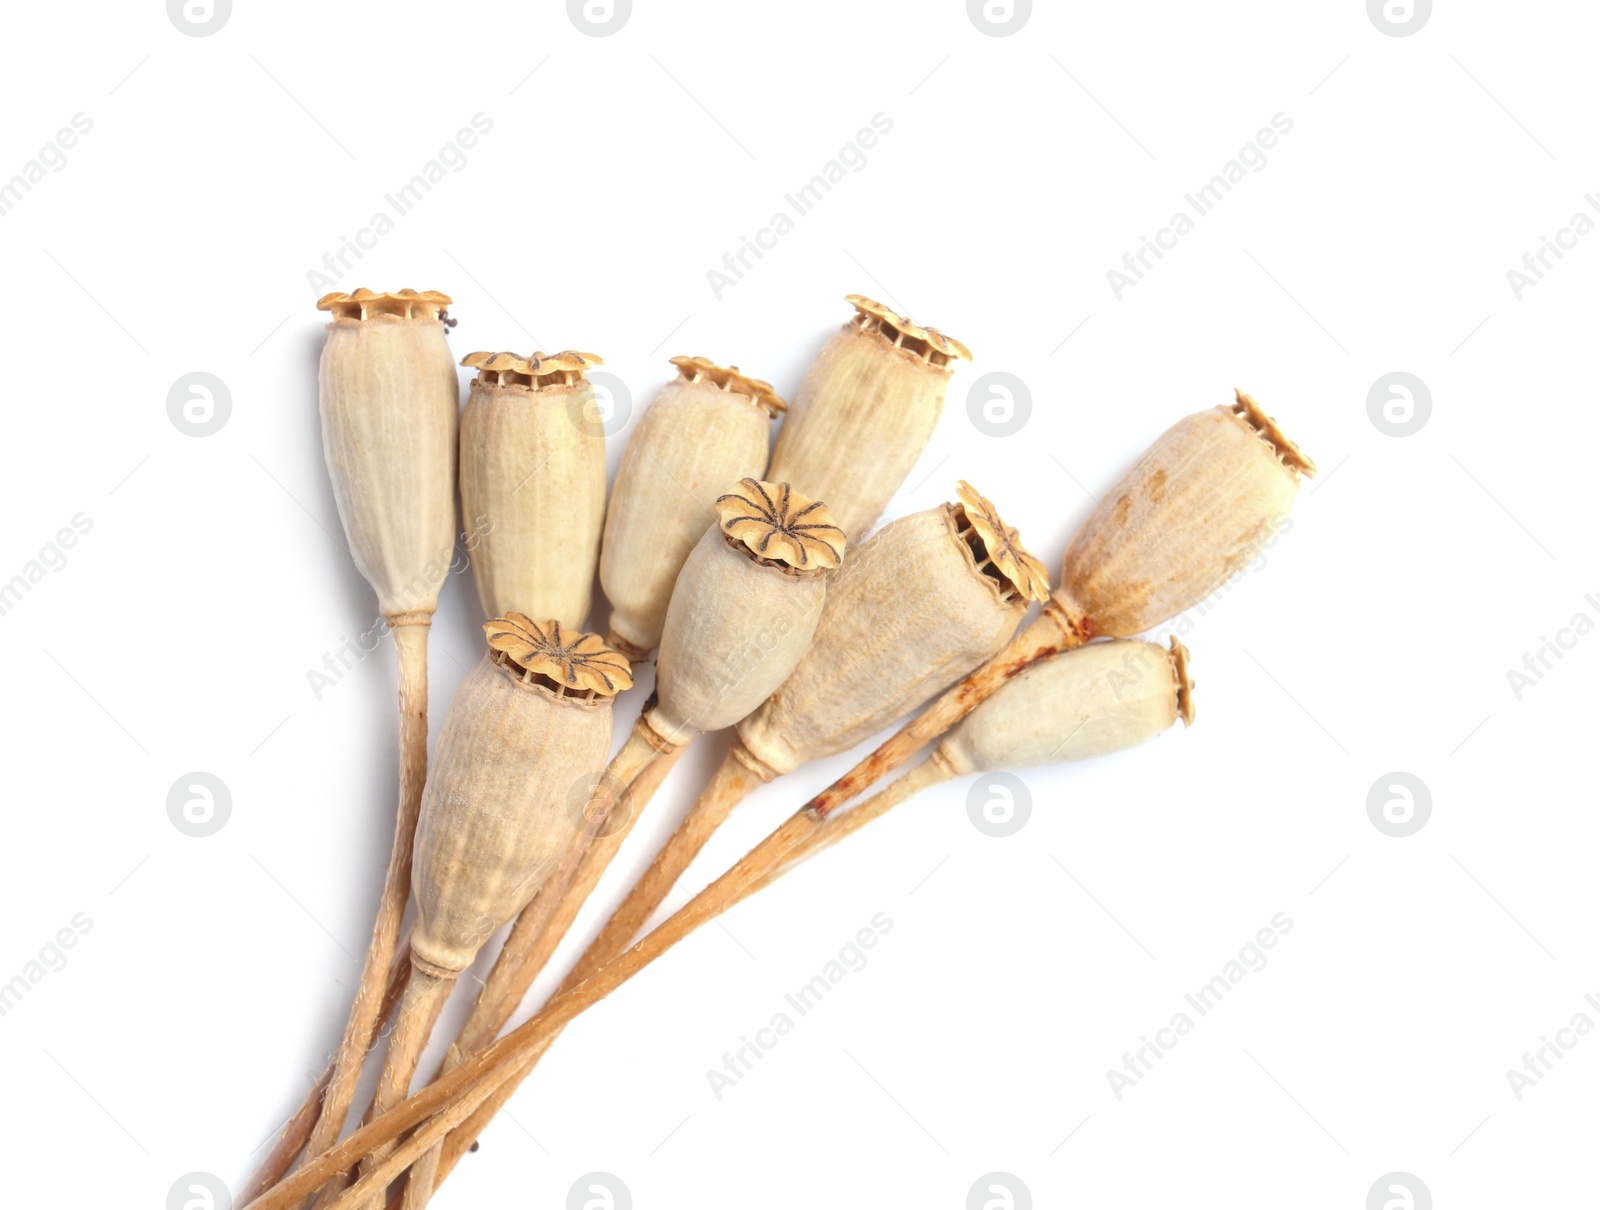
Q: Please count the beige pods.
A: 9